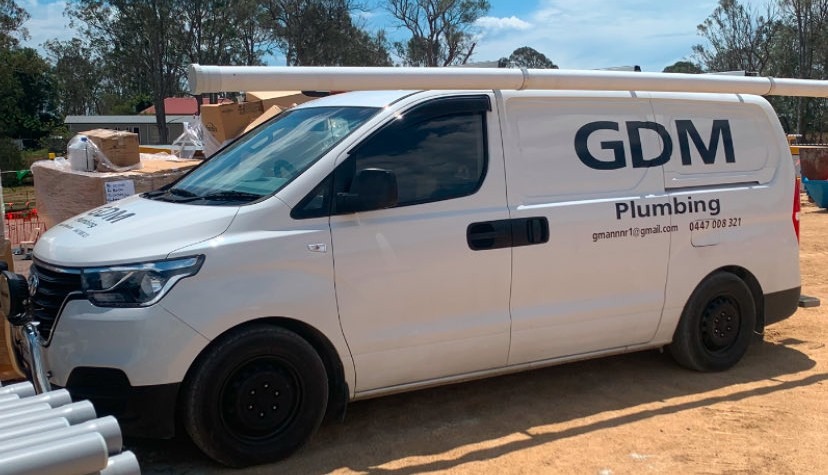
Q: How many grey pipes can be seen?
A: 9